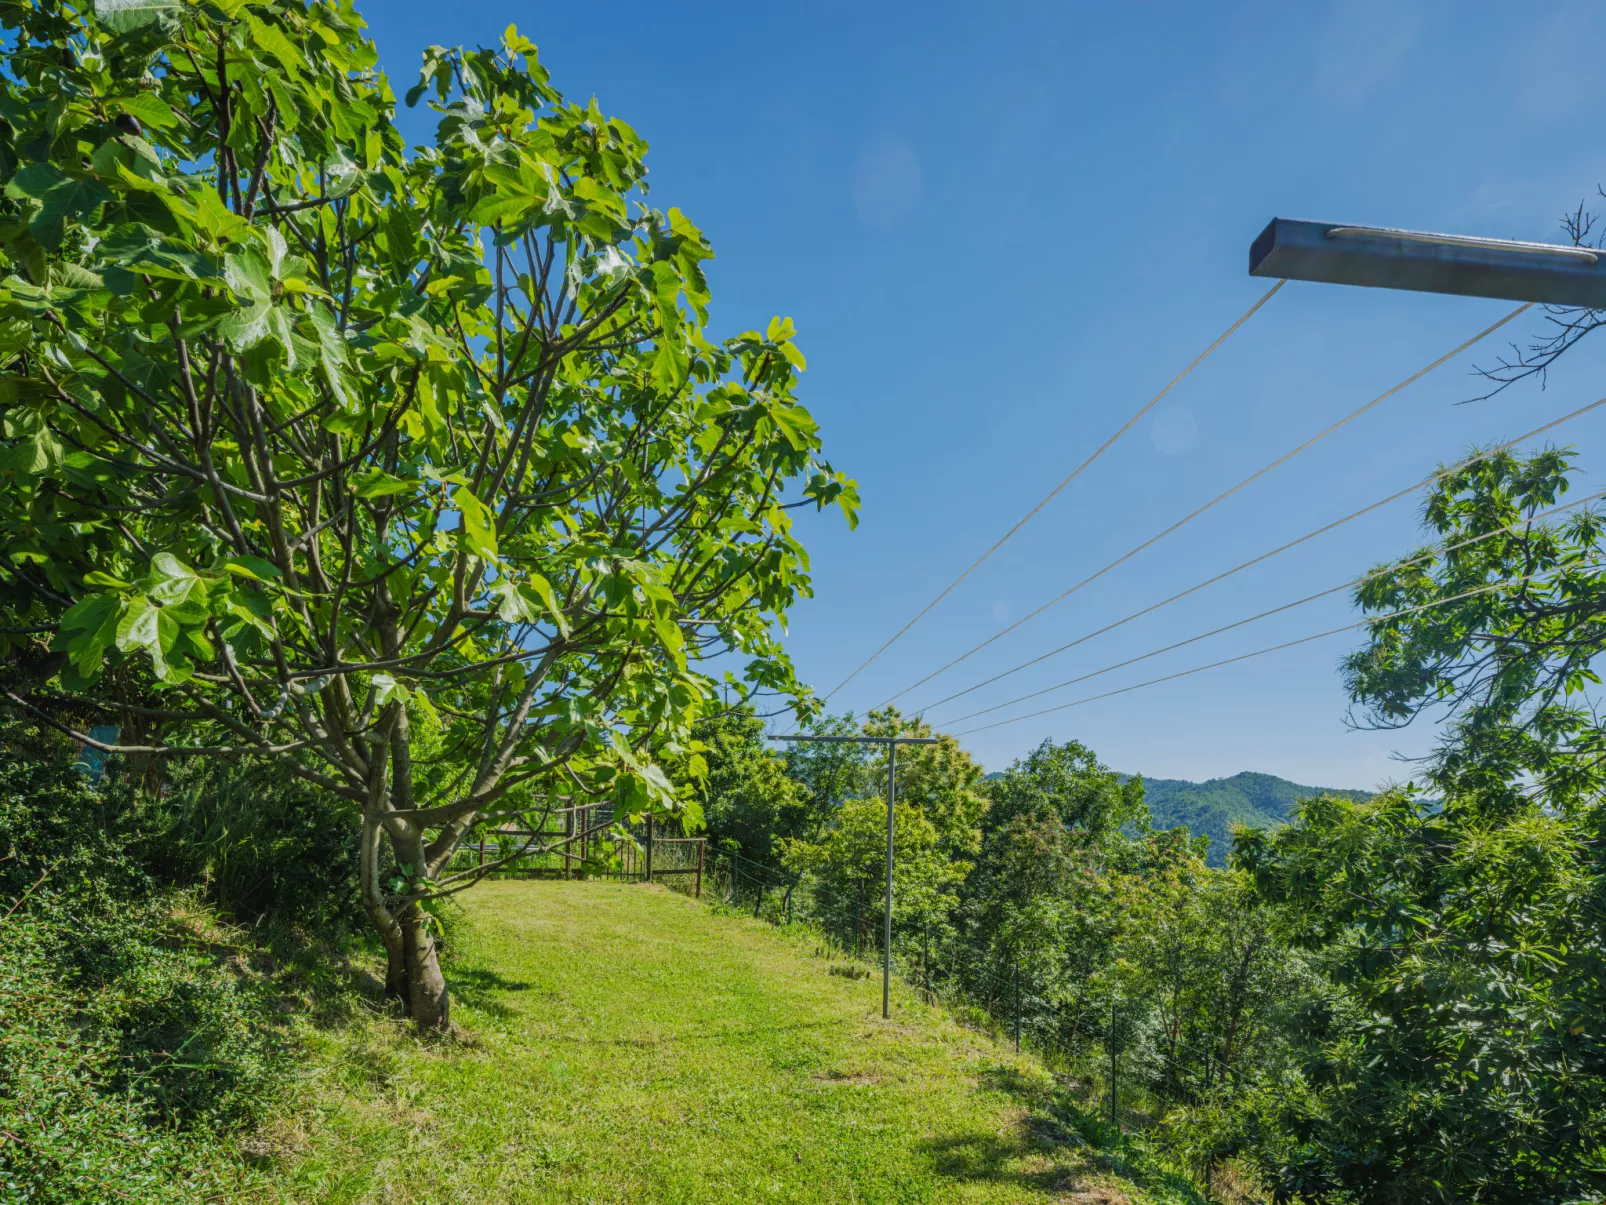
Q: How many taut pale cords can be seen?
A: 5